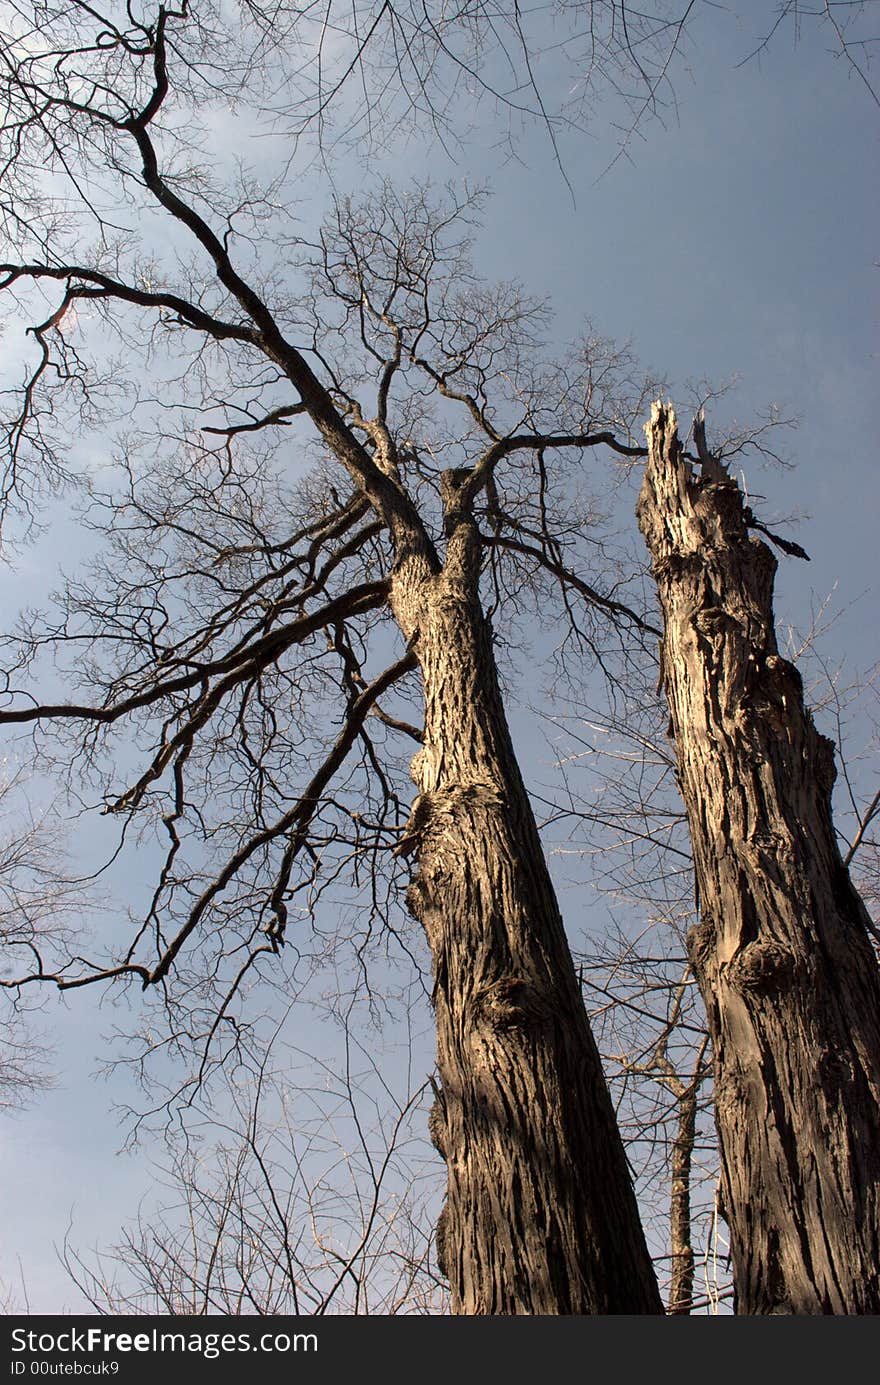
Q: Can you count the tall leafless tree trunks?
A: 2